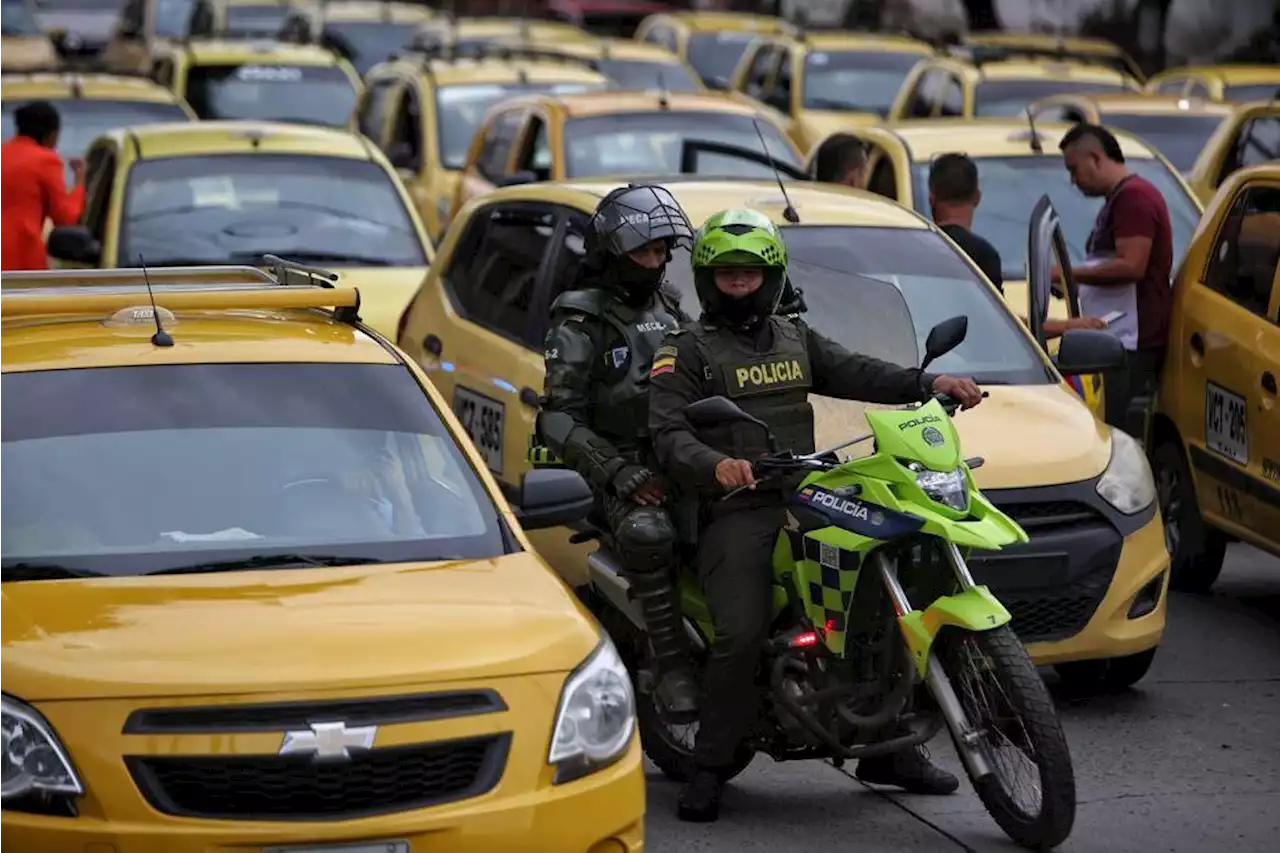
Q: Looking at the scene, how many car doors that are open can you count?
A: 2